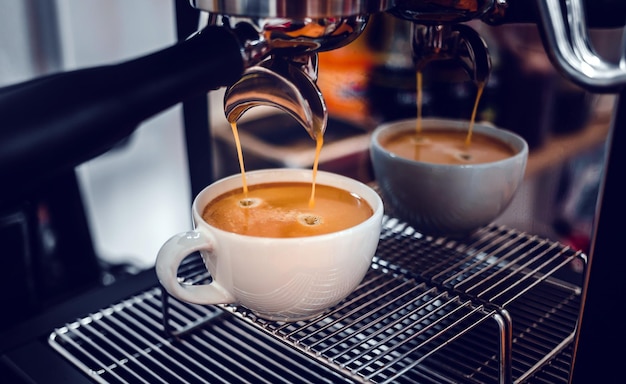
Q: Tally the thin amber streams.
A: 4